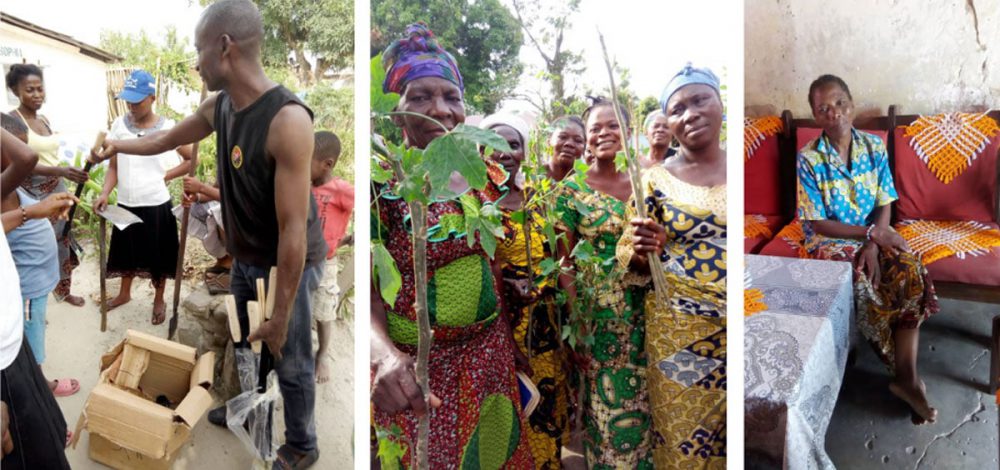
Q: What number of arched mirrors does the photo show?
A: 0